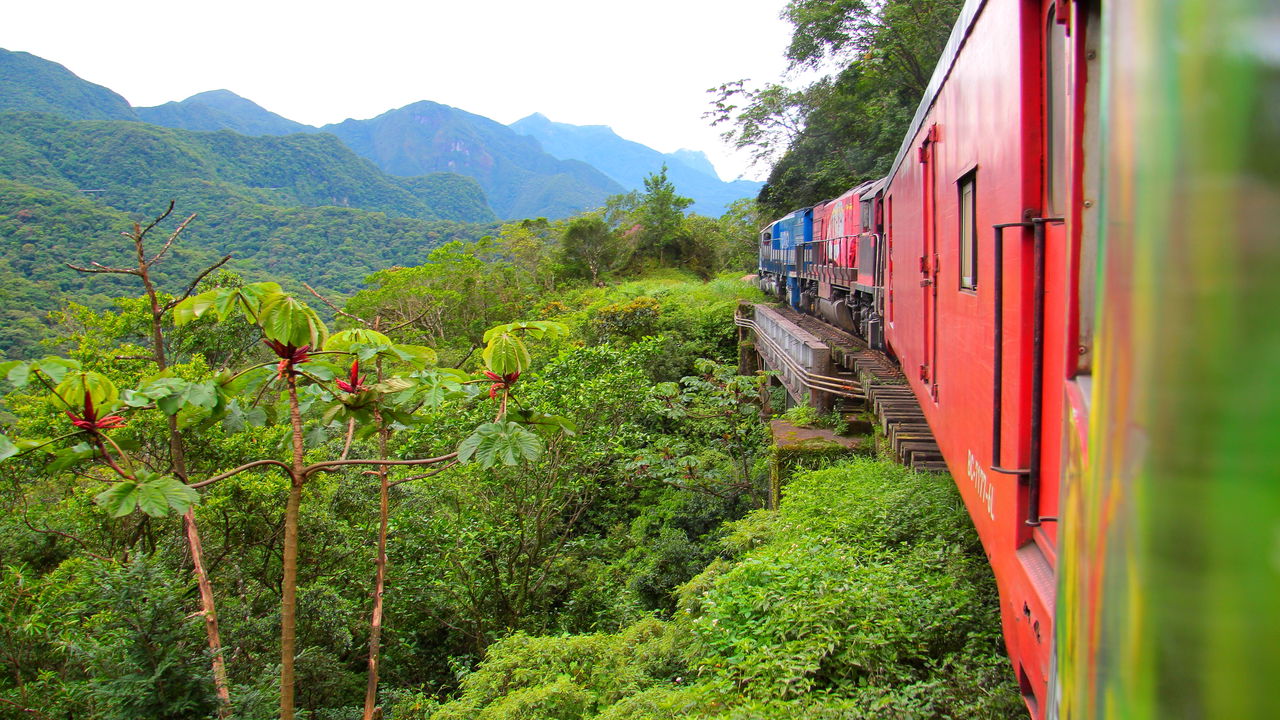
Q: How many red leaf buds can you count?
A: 4